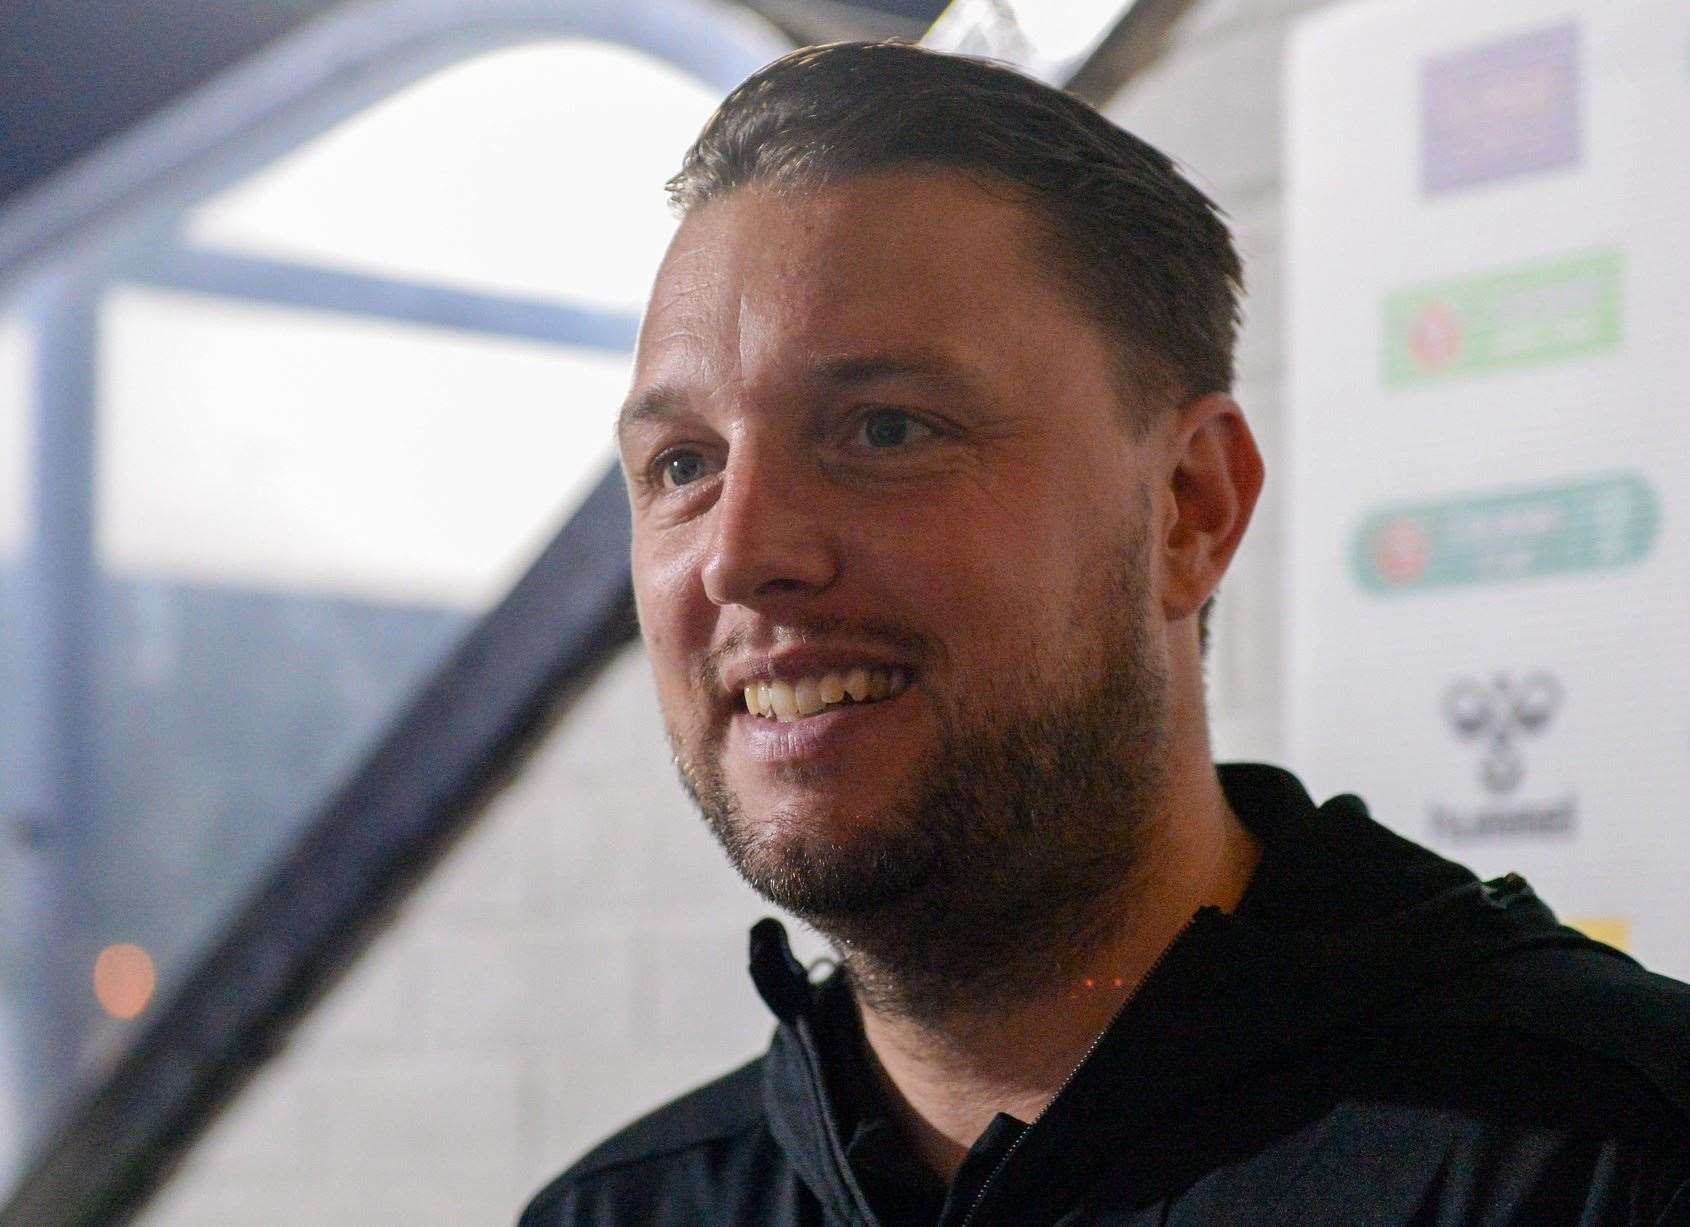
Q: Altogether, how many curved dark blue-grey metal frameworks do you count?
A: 1